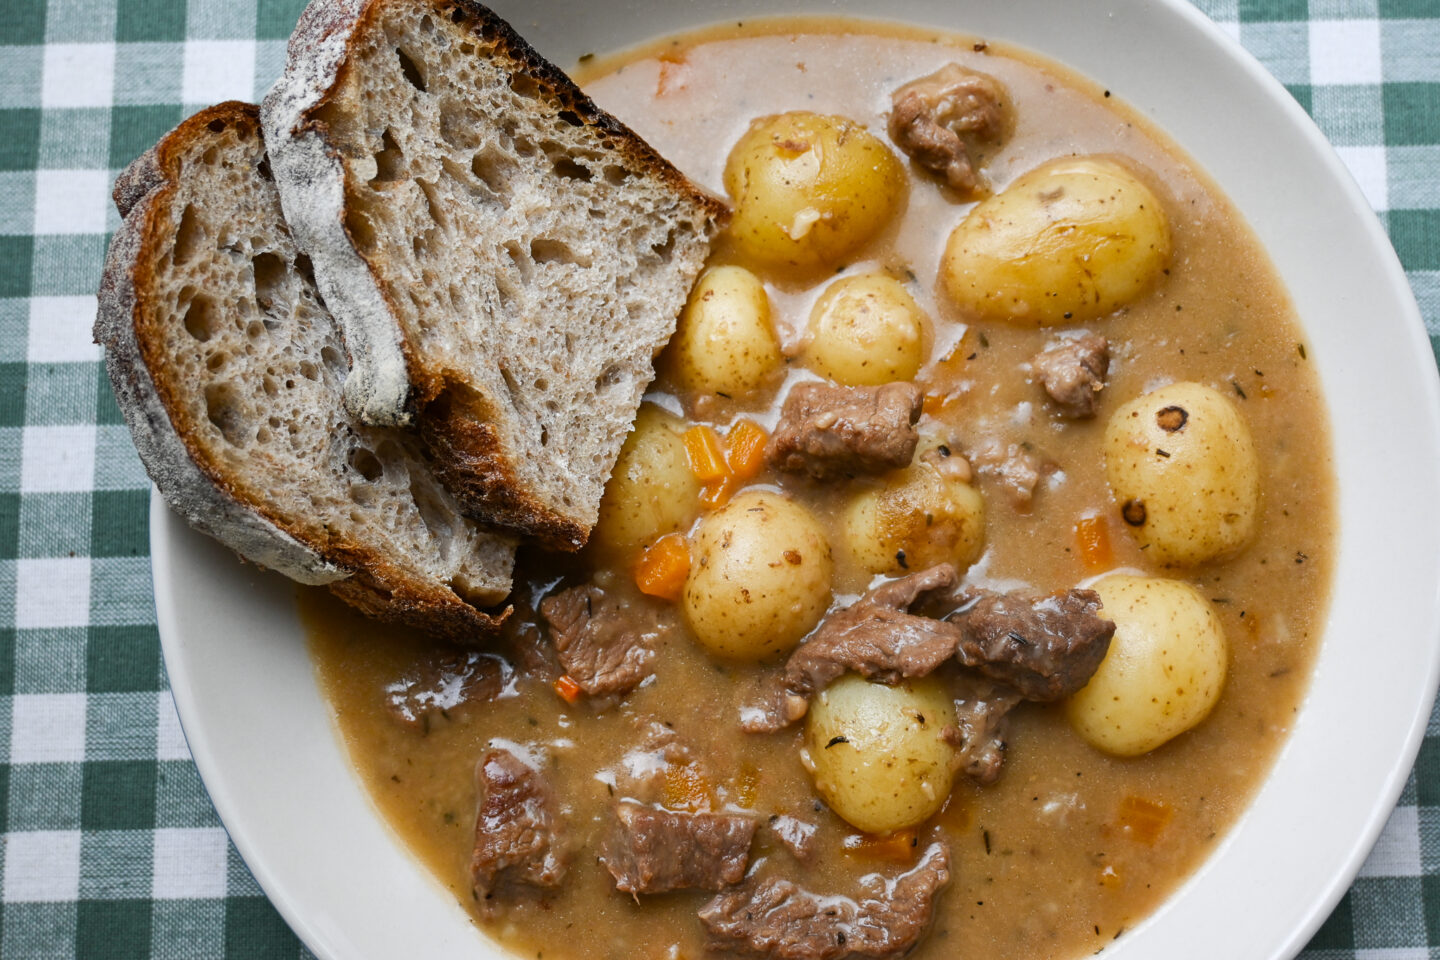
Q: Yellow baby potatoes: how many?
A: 10